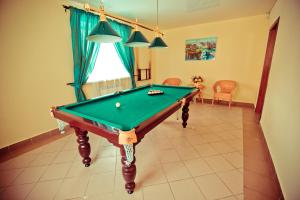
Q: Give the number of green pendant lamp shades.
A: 3